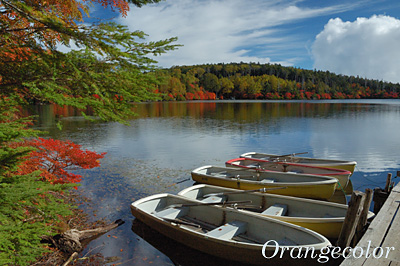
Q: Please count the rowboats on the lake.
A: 5